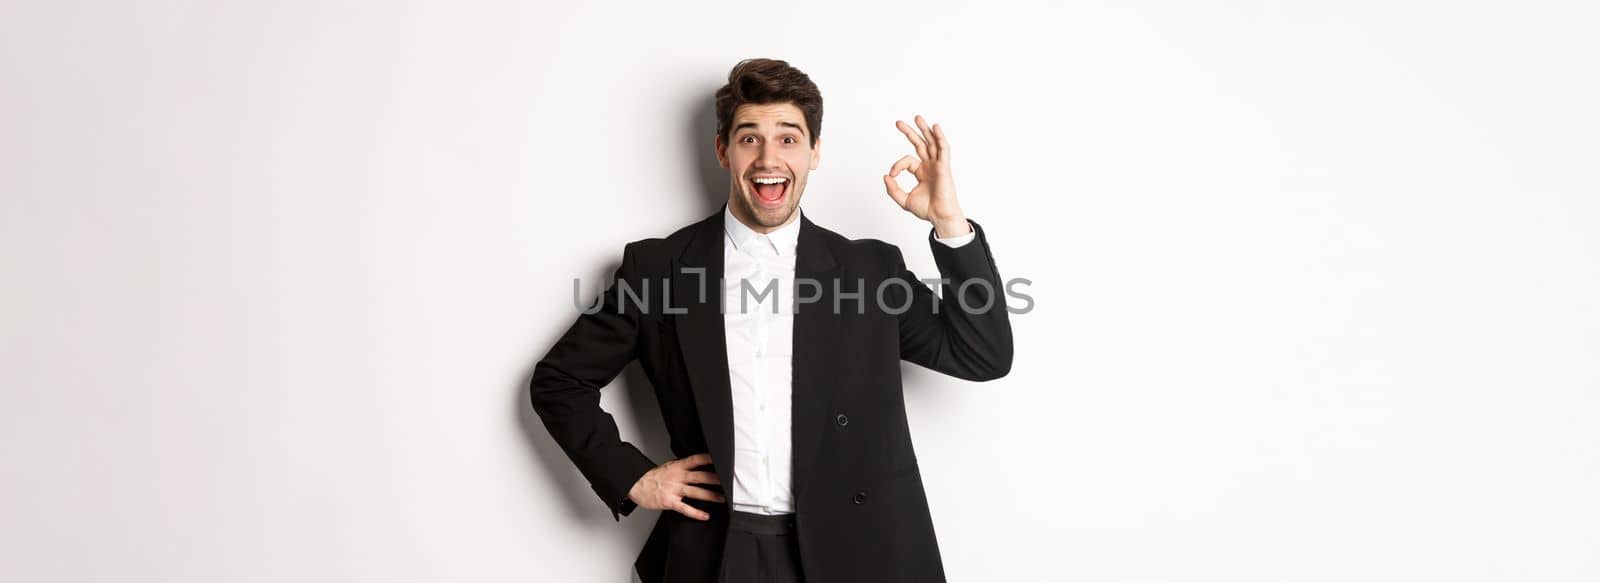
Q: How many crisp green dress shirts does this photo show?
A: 0